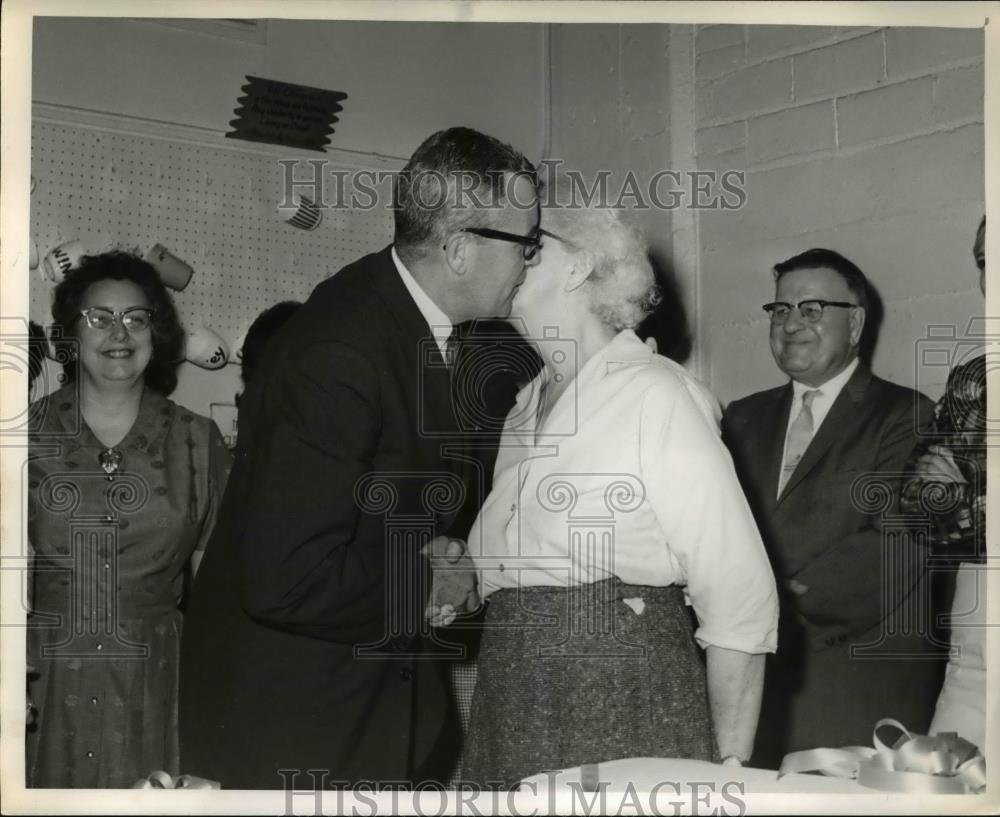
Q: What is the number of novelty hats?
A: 0